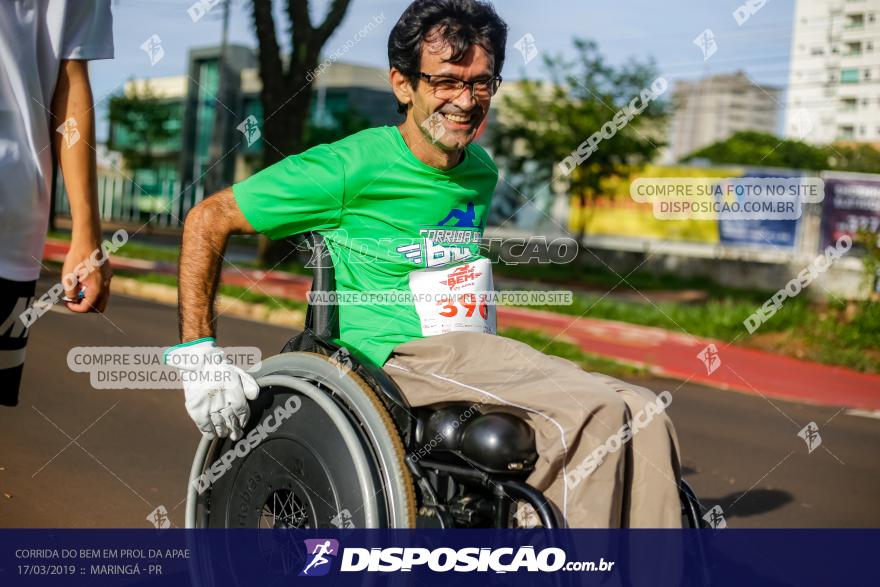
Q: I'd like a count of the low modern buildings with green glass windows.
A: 1